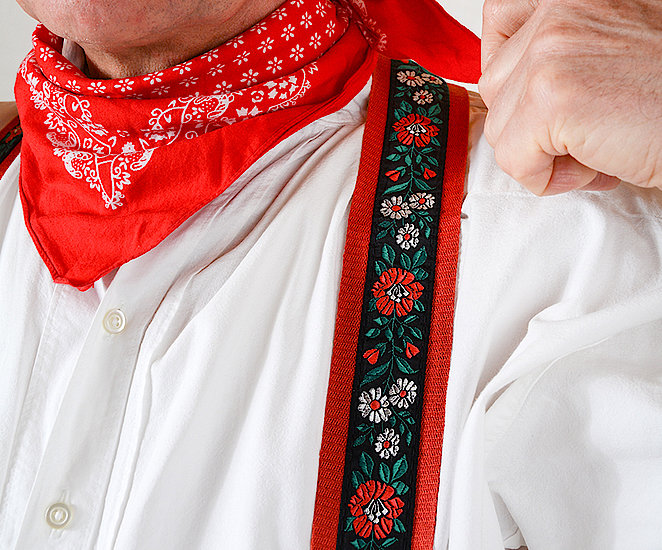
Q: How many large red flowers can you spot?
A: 3